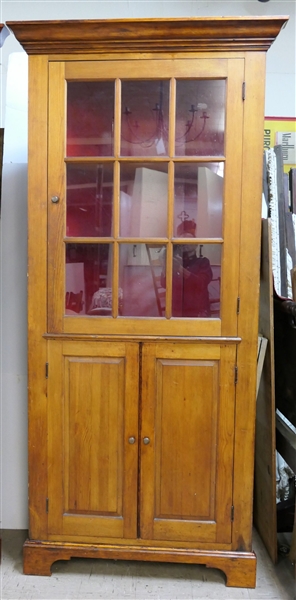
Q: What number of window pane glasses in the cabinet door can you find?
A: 9